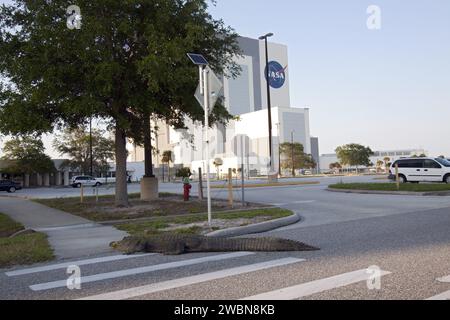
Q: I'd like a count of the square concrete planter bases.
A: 1